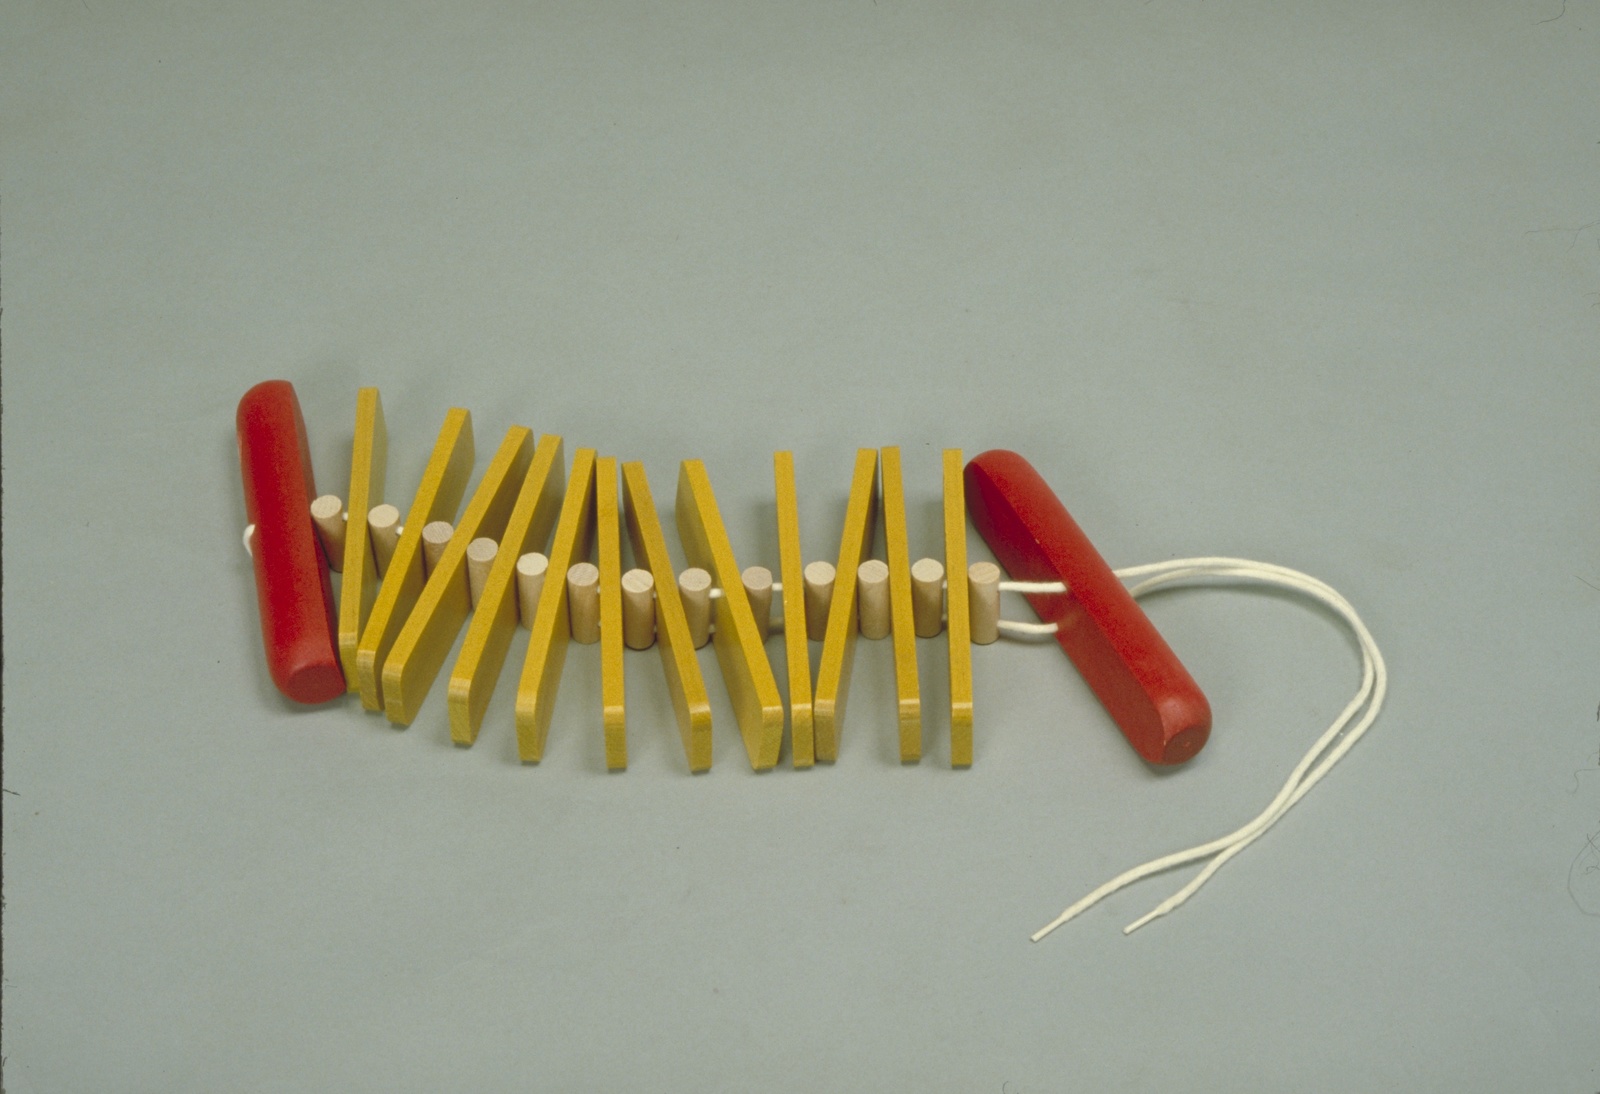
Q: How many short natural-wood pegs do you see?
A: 13